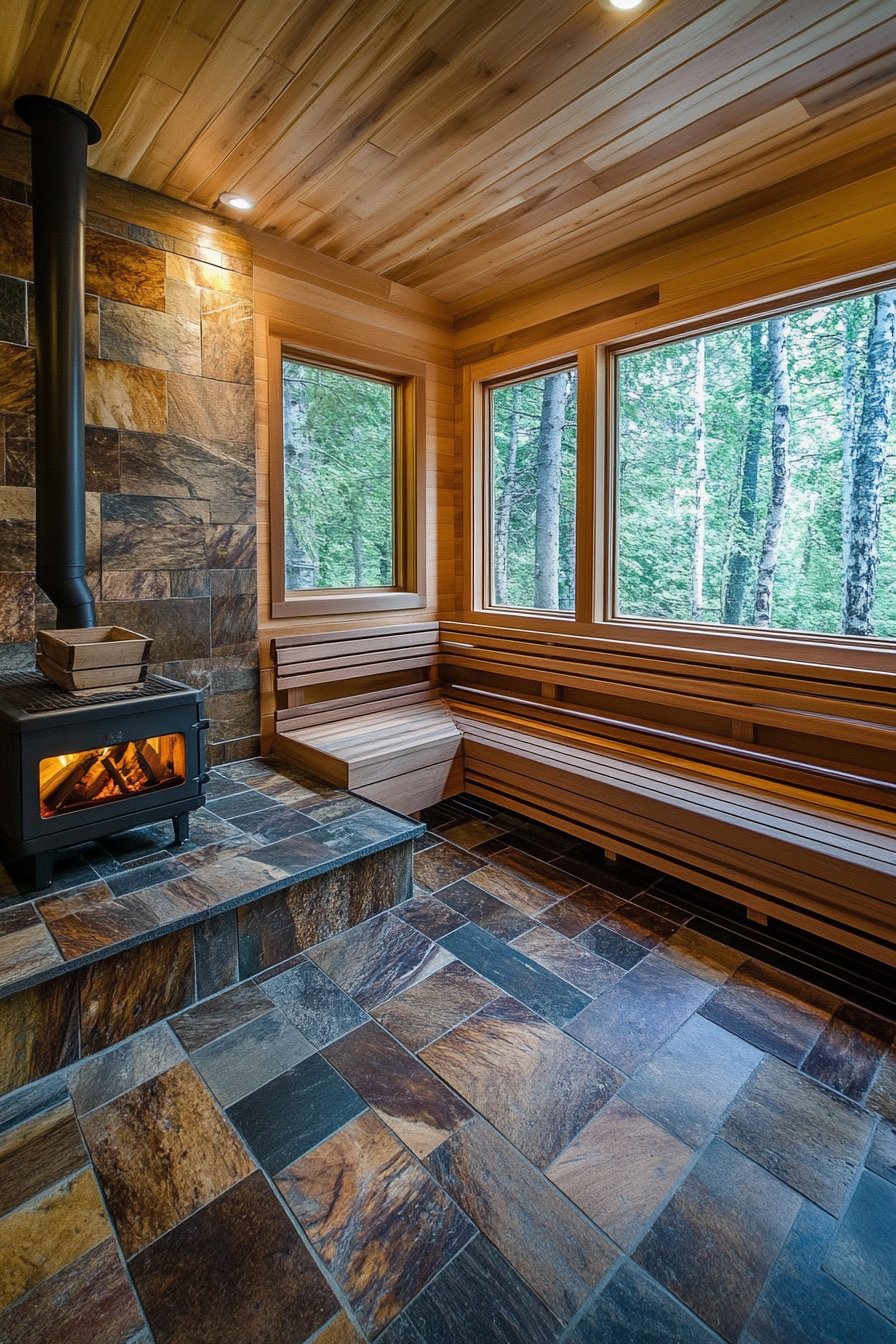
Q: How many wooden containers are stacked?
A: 2